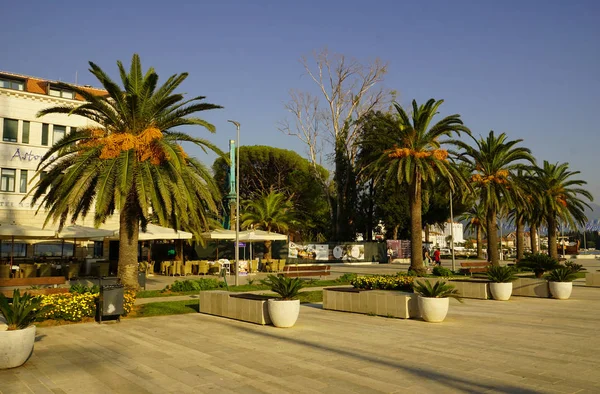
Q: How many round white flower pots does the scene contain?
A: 5